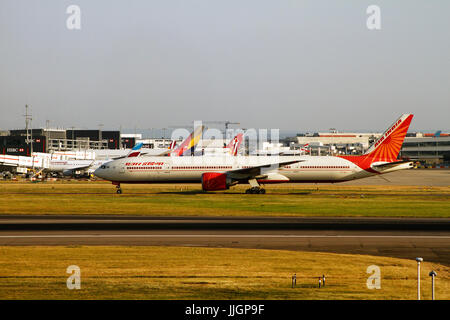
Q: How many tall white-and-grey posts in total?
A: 2